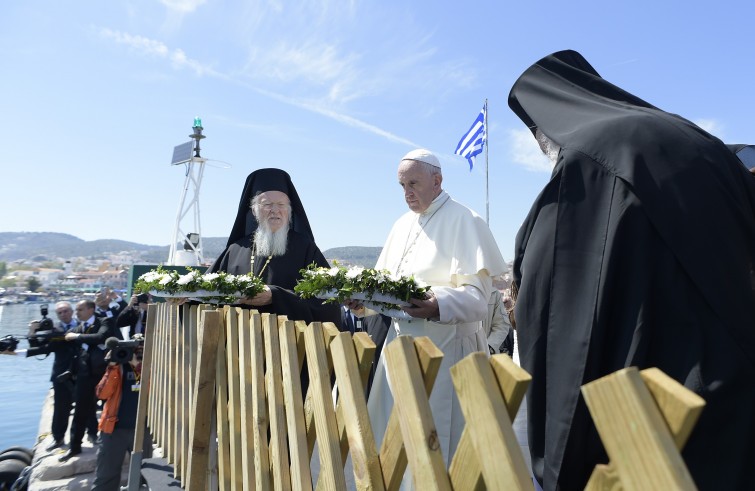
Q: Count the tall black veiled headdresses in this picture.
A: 2